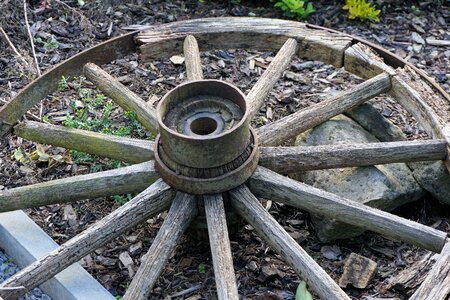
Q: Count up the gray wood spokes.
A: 12